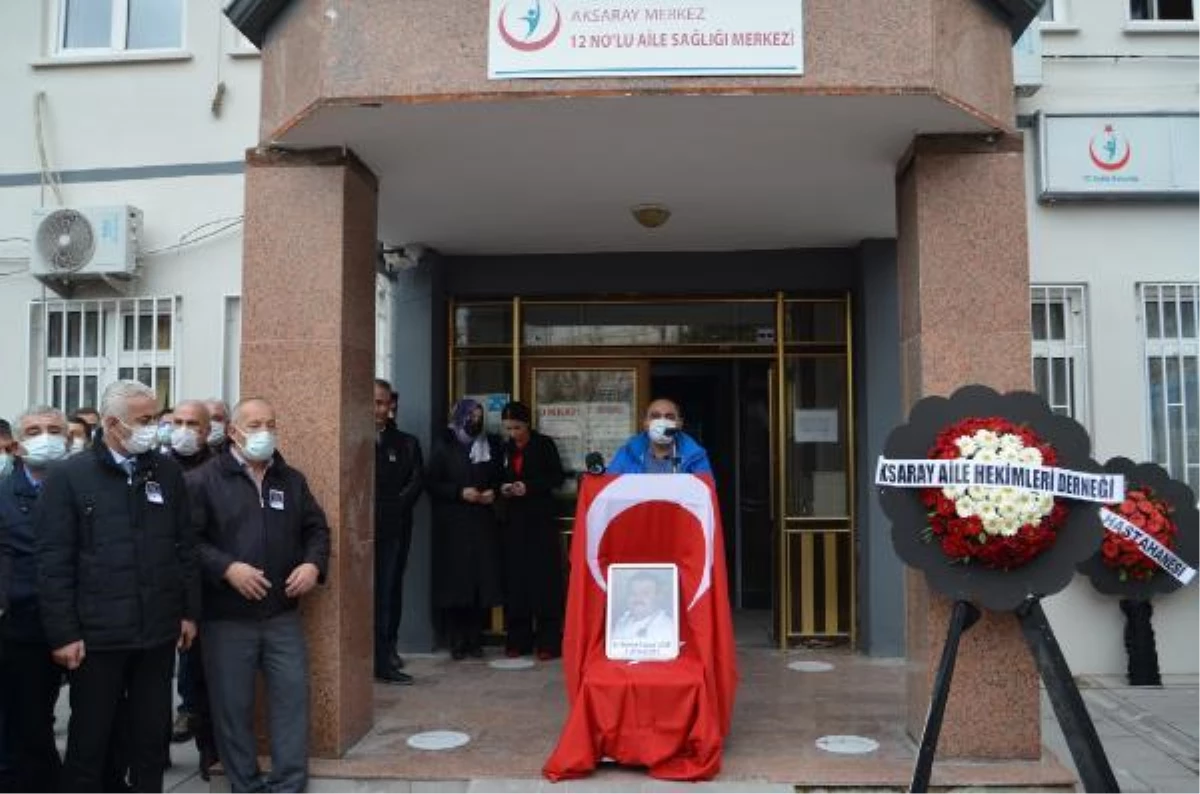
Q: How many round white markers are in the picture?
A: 4